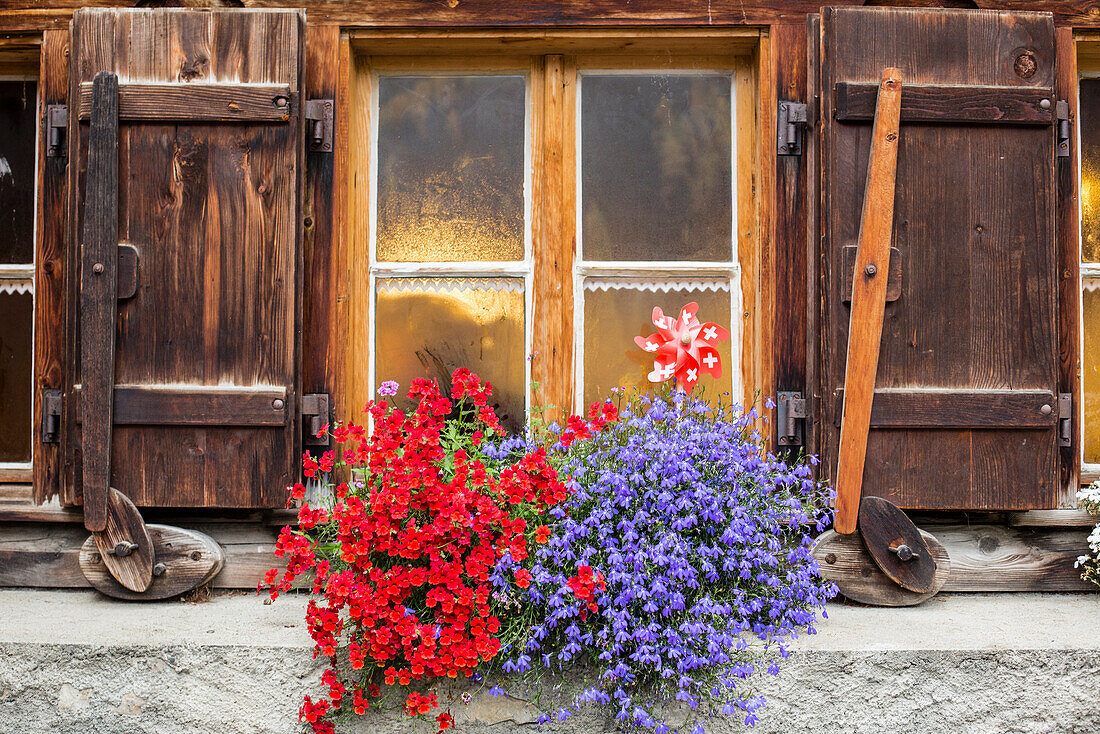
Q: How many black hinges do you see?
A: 8